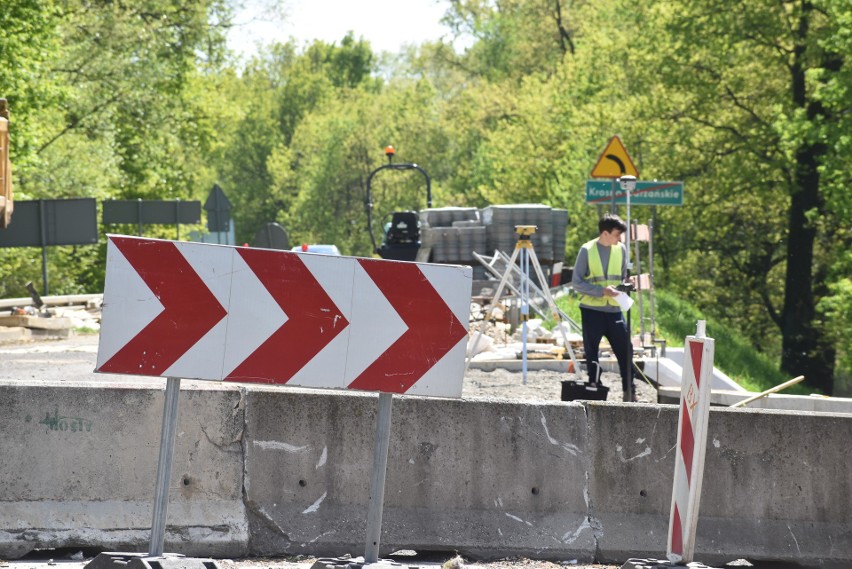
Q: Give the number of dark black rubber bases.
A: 3